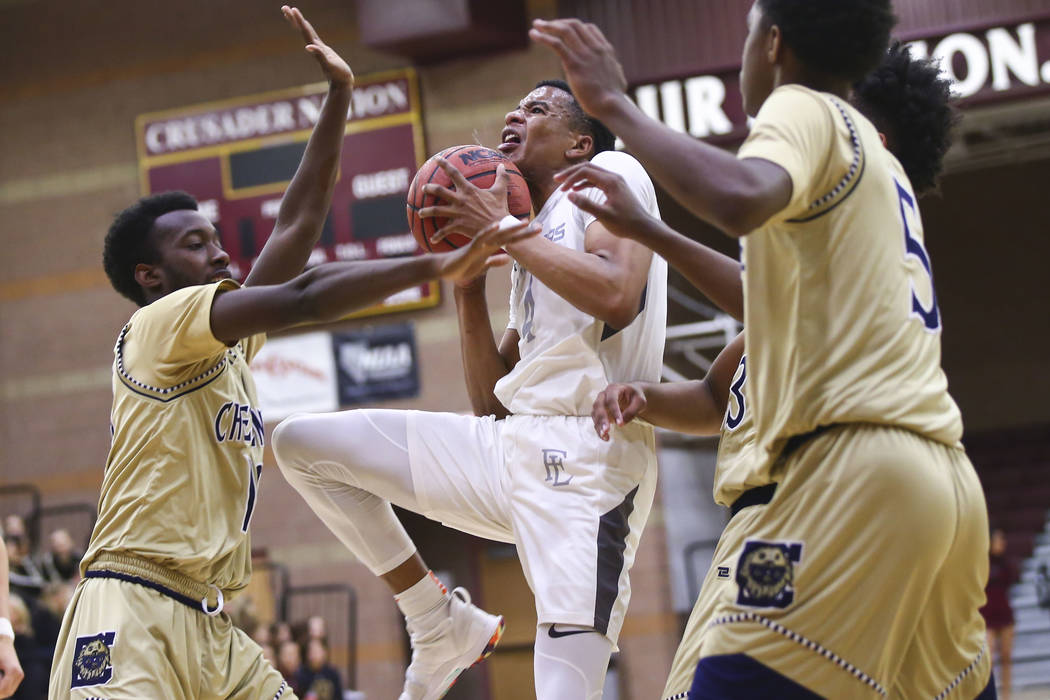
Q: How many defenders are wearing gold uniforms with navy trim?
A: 3